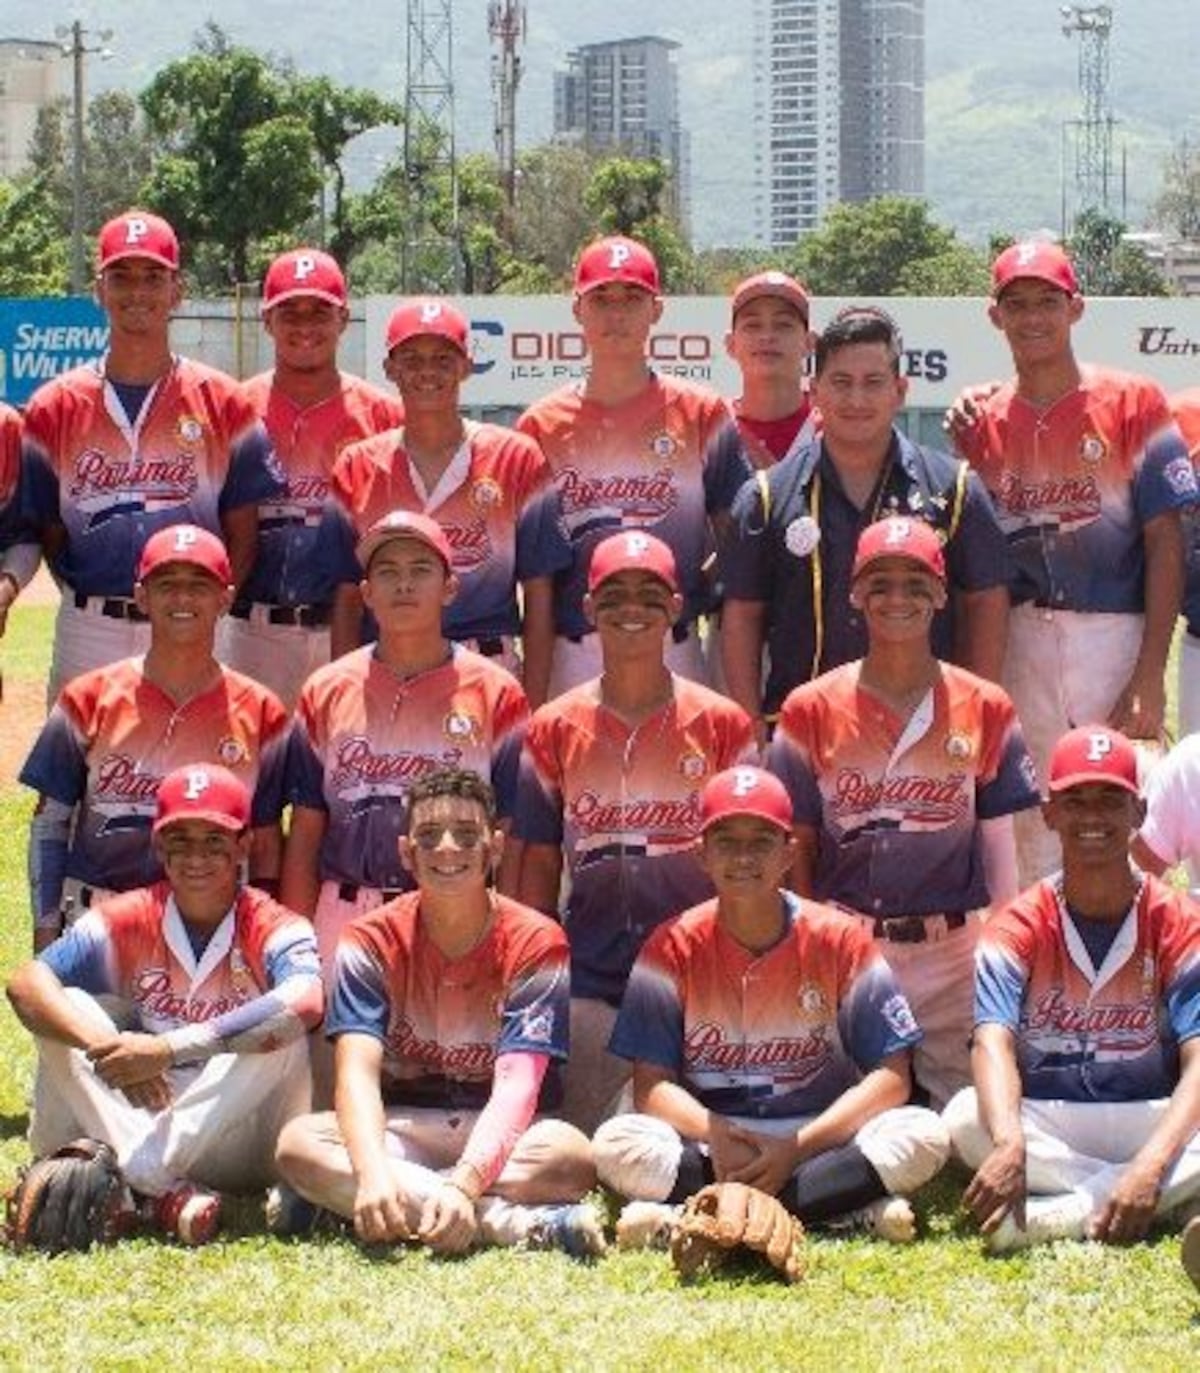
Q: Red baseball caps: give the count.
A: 13